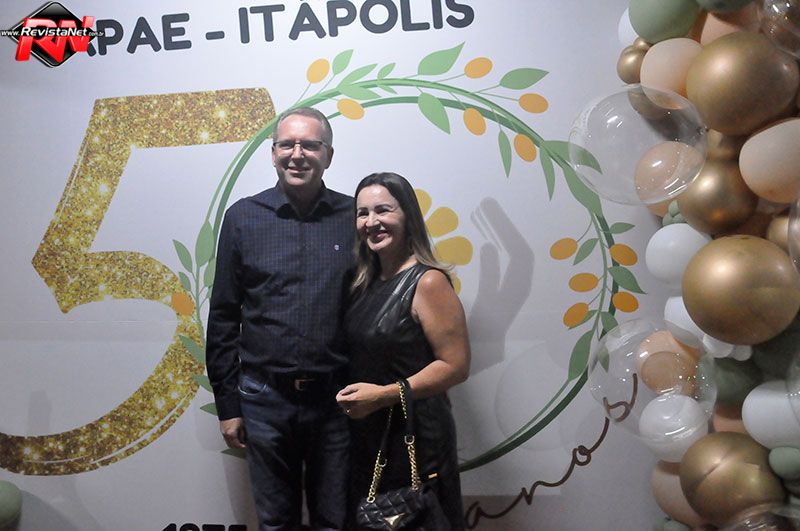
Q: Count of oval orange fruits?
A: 12